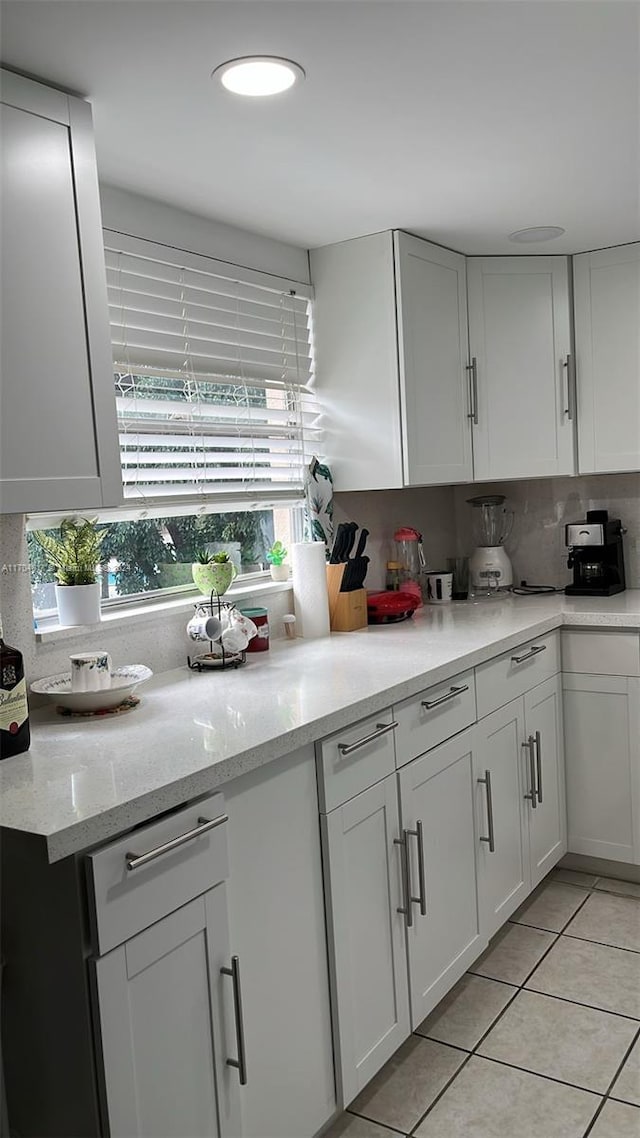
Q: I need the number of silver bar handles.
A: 12